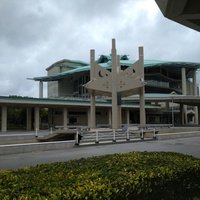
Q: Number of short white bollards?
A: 8